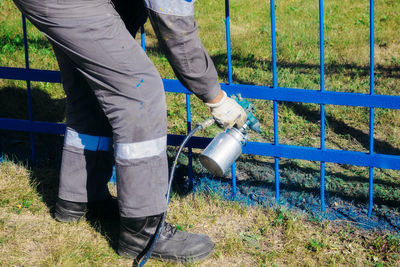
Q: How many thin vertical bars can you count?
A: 7